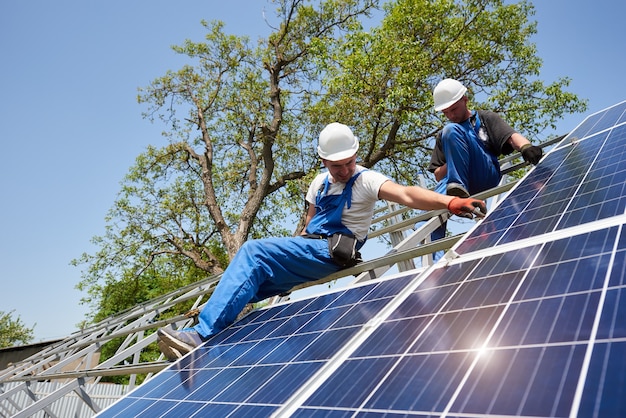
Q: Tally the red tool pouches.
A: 0